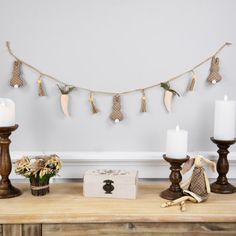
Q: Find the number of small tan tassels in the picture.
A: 4